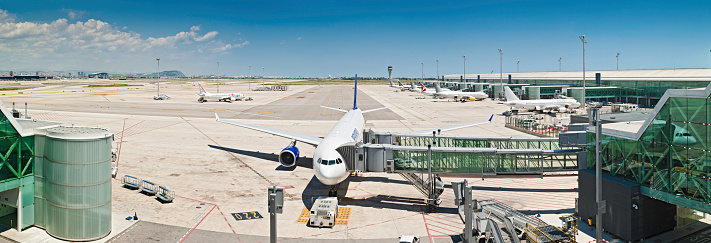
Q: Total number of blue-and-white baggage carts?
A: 3